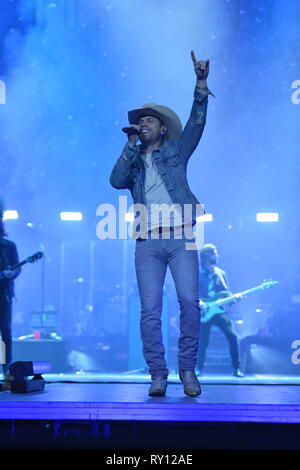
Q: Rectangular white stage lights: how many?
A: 5